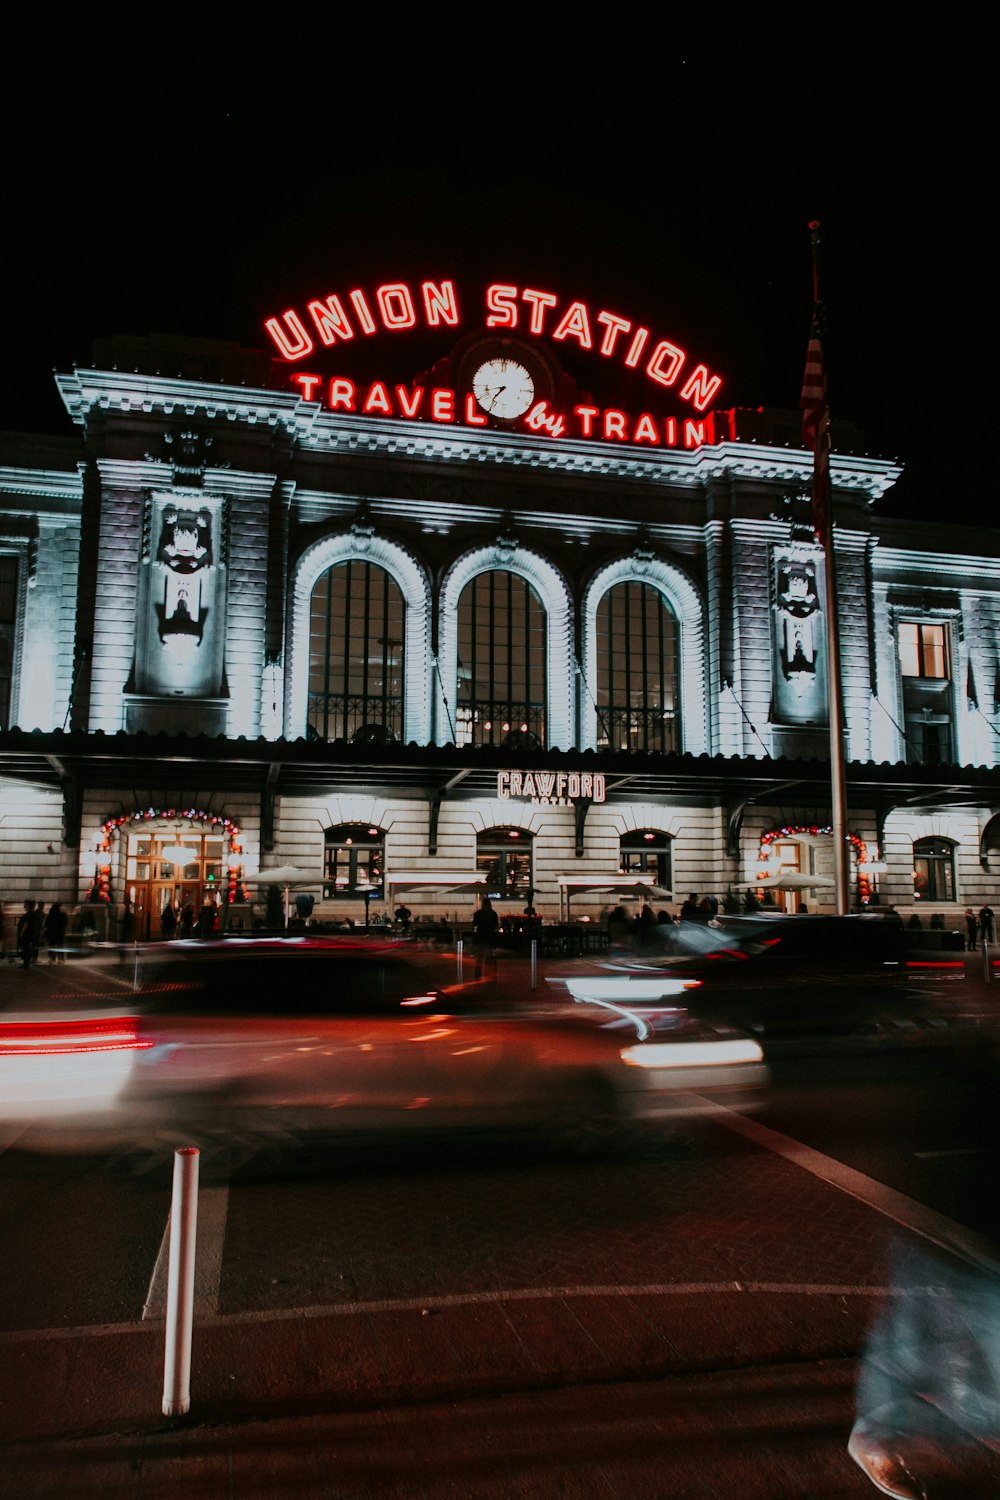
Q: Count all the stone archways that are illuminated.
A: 3